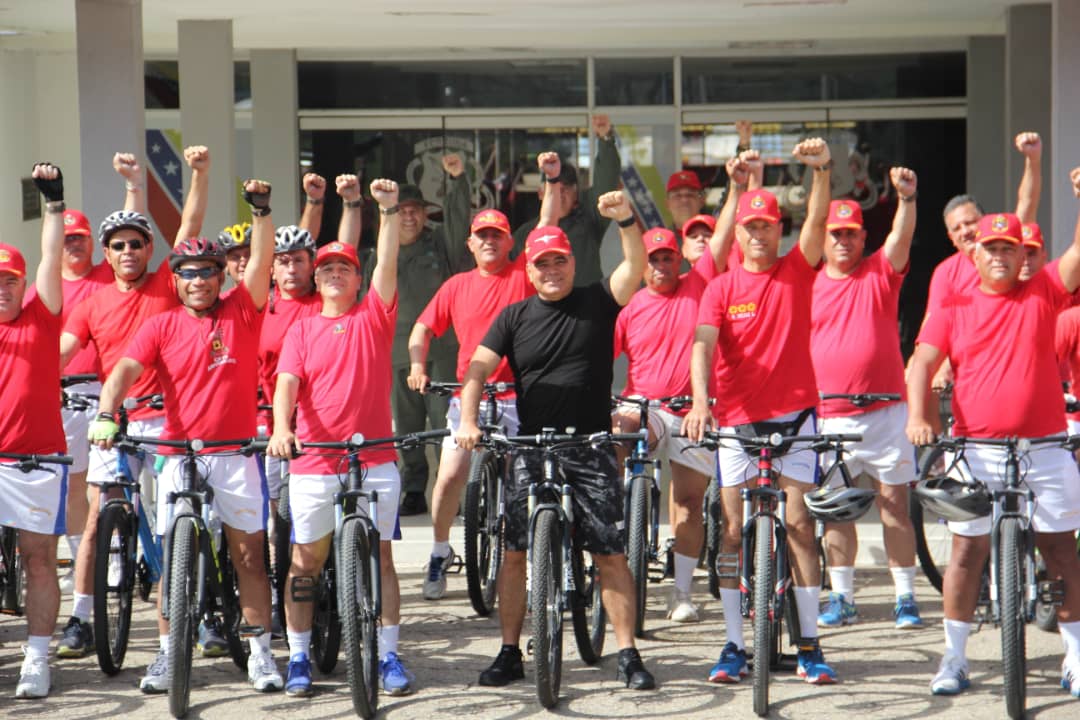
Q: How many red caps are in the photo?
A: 12